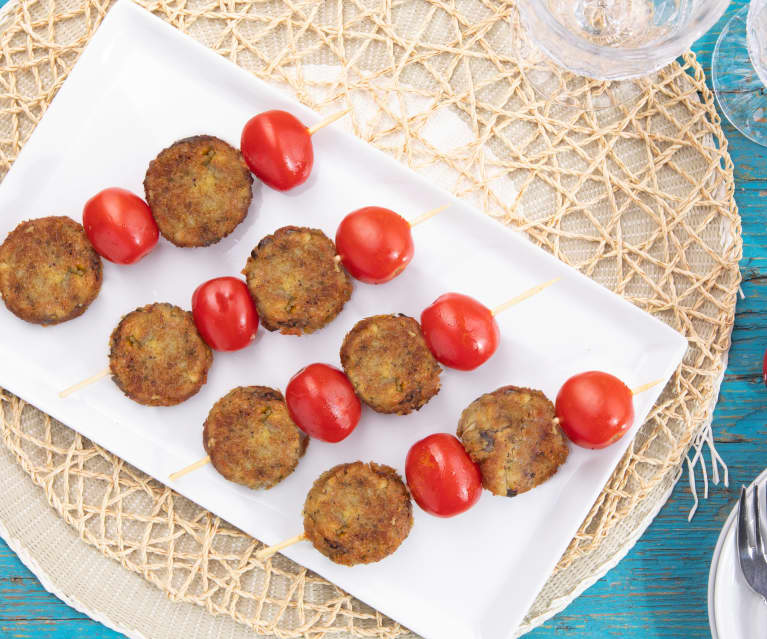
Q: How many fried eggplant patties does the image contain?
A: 8